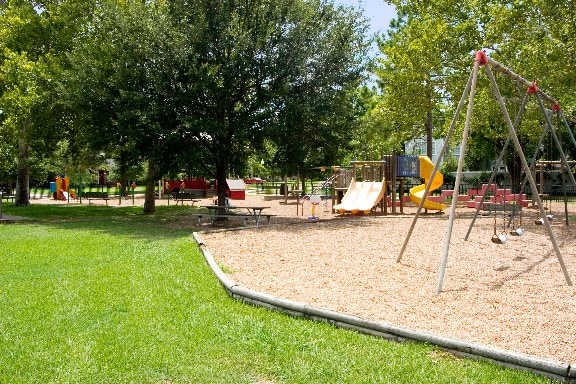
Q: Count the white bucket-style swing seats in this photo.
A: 4